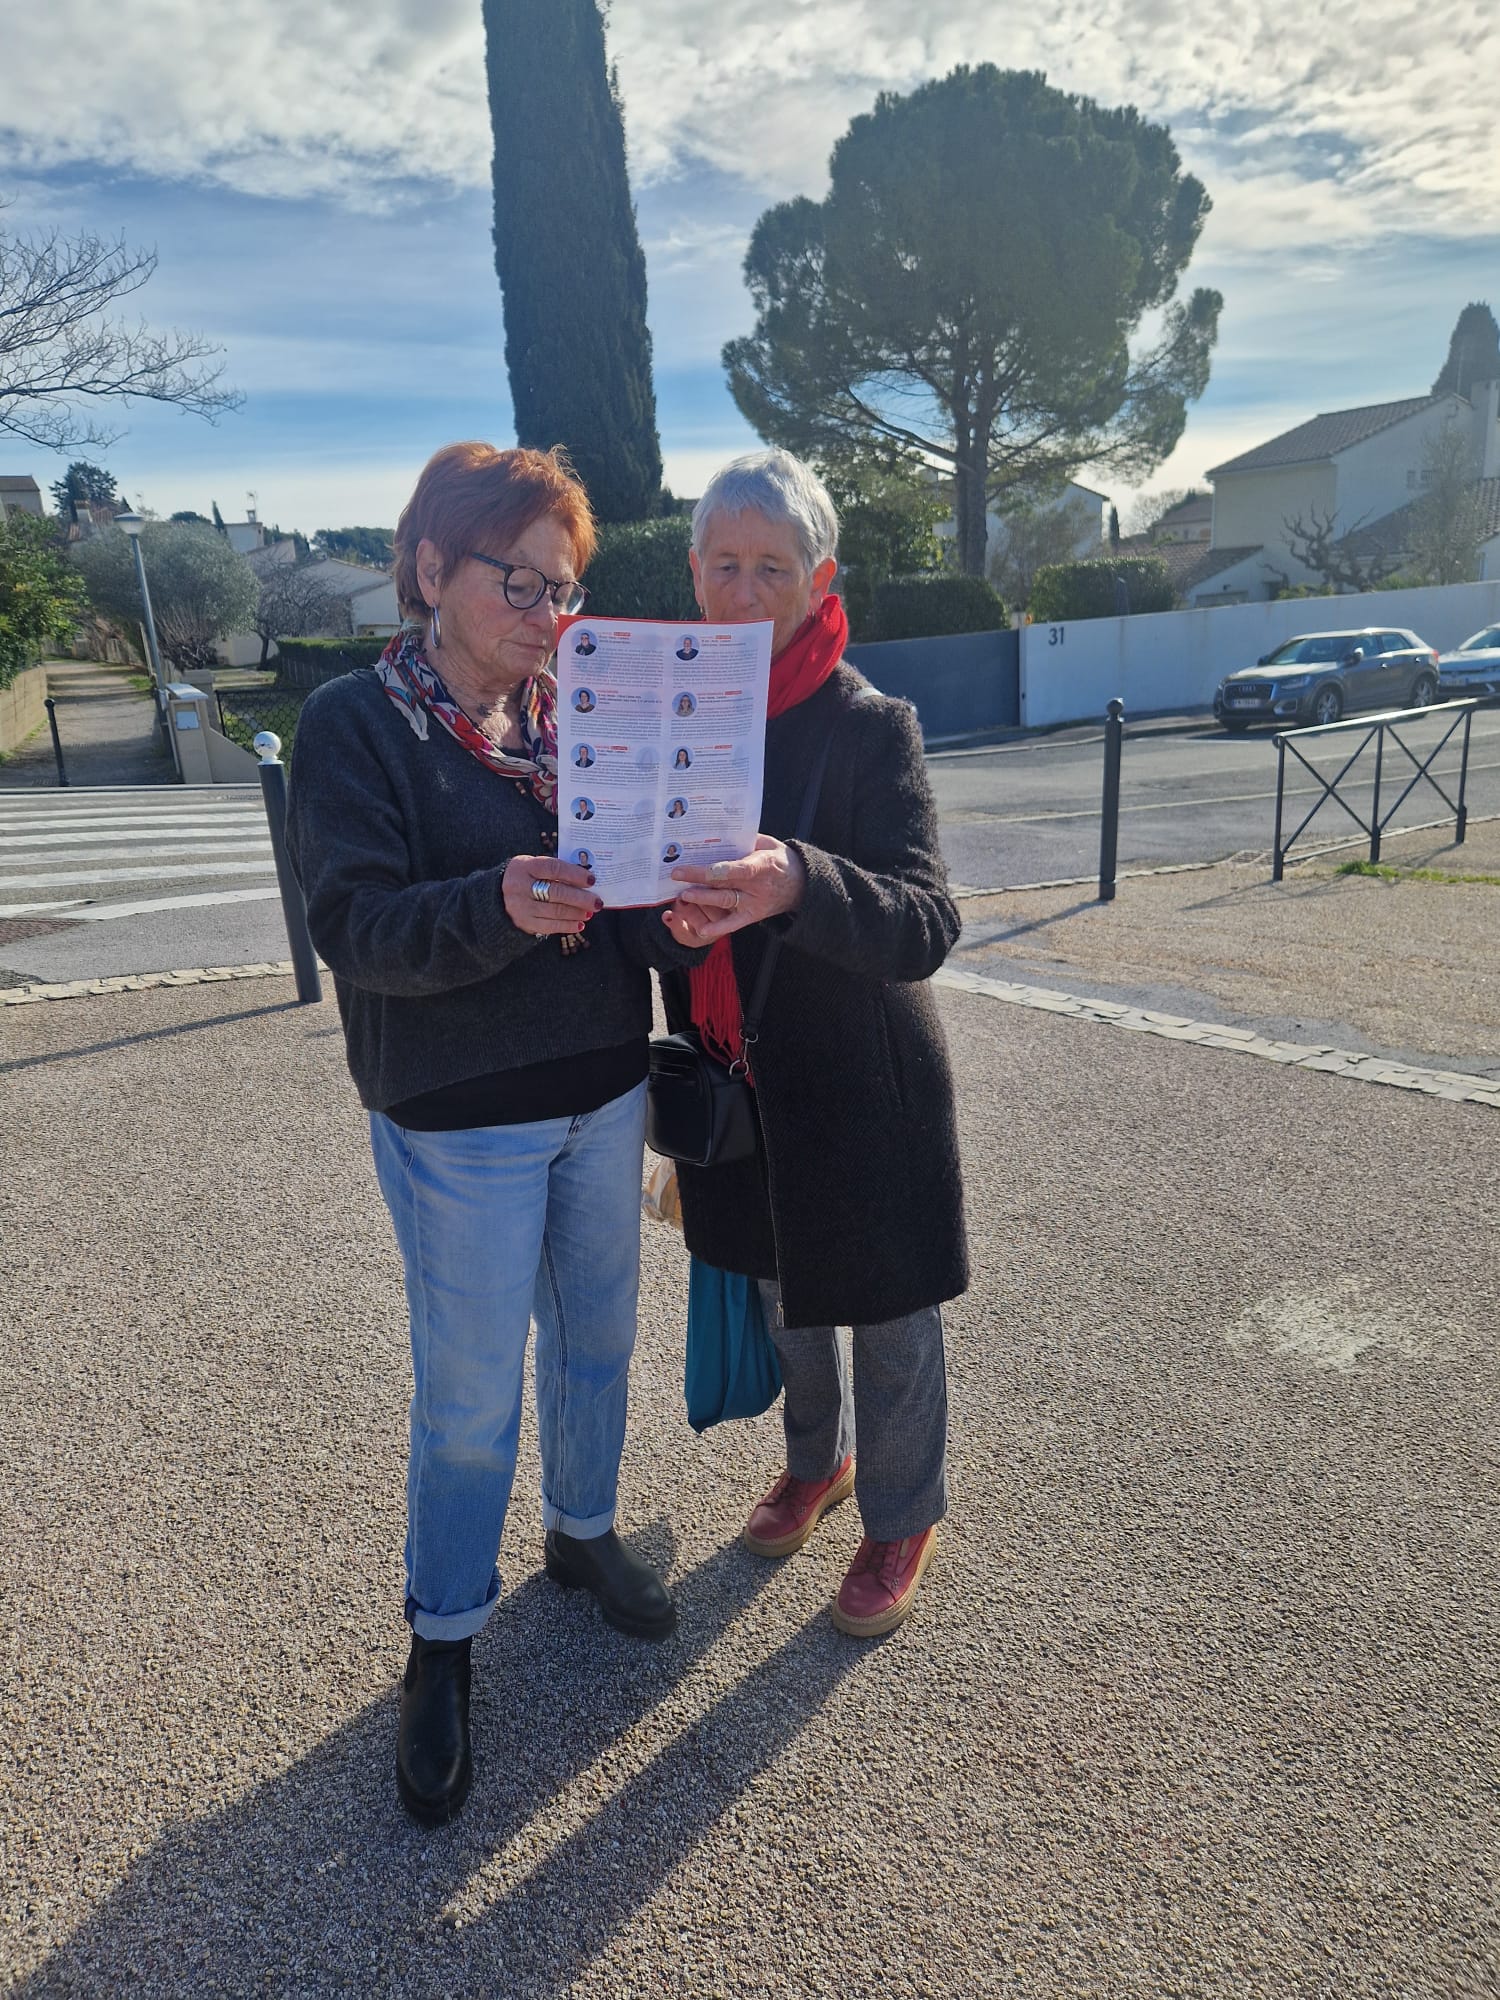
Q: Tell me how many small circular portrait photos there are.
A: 10